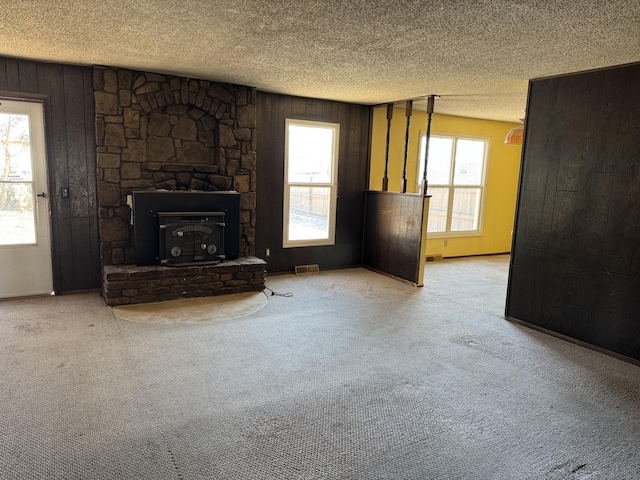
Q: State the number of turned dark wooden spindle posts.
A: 3